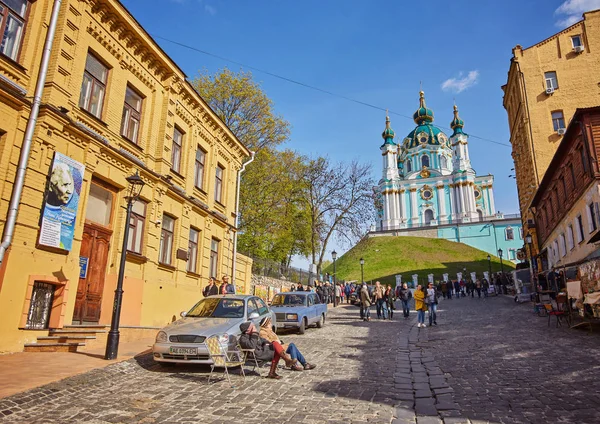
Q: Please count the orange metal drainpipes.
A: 0